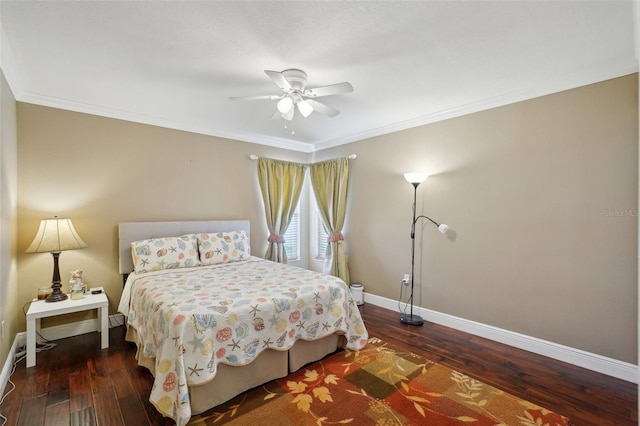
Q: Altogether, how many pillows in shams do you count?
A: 2